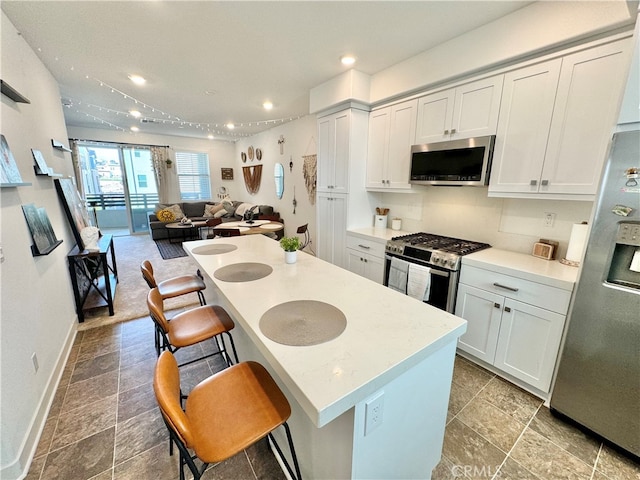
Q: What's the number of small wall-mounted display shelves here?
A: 5